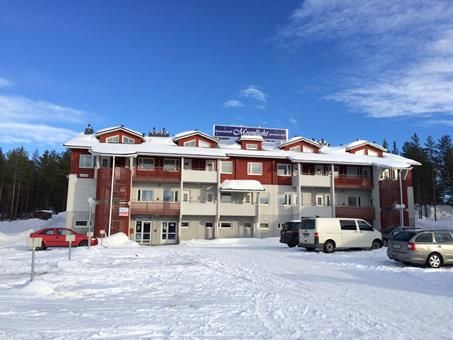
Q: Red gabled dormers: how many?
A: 4